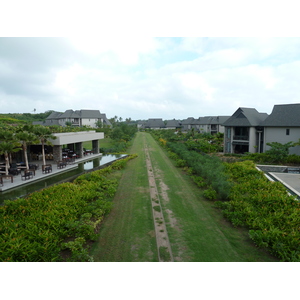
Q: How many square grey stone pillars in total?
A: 3